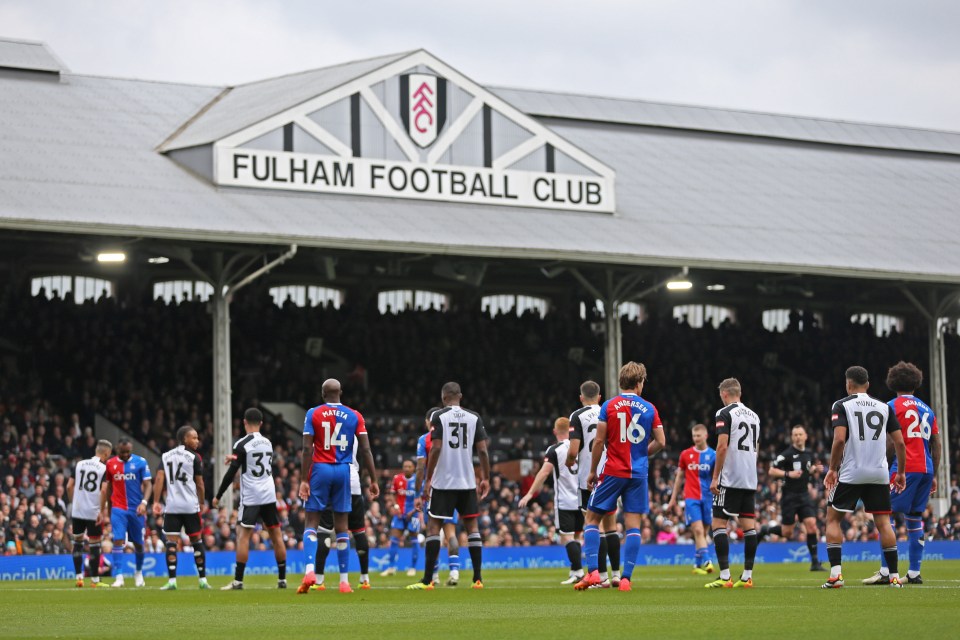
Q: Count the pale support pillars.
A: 3